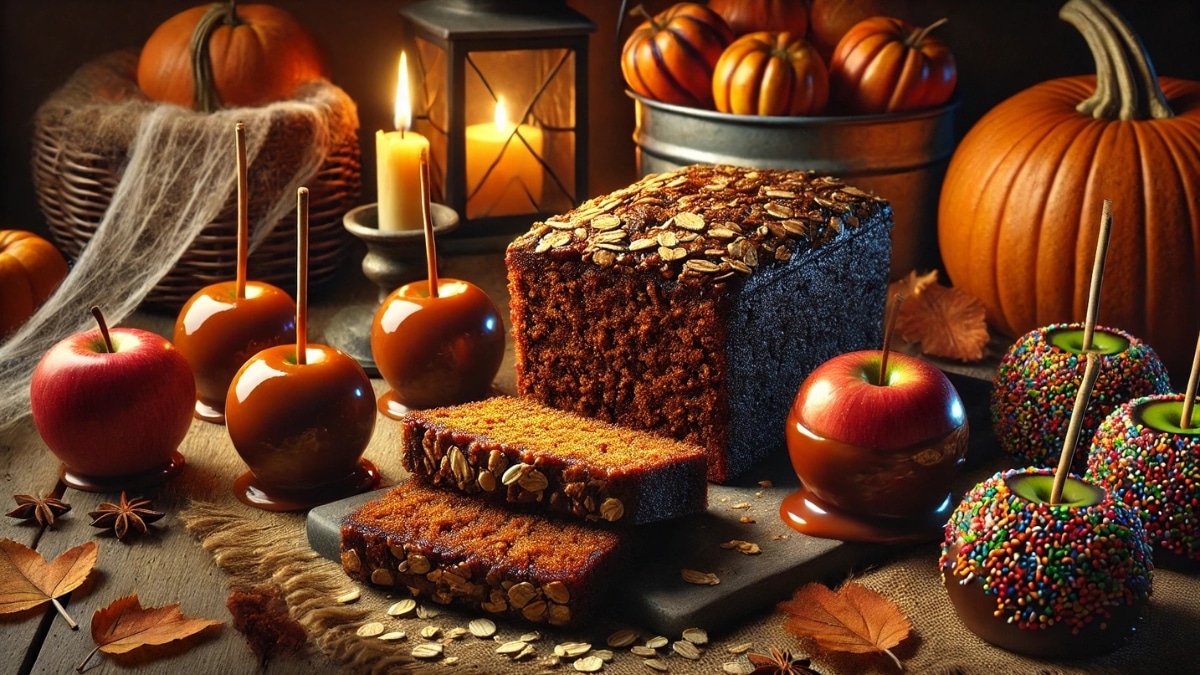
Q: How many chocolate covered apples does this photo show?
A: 3